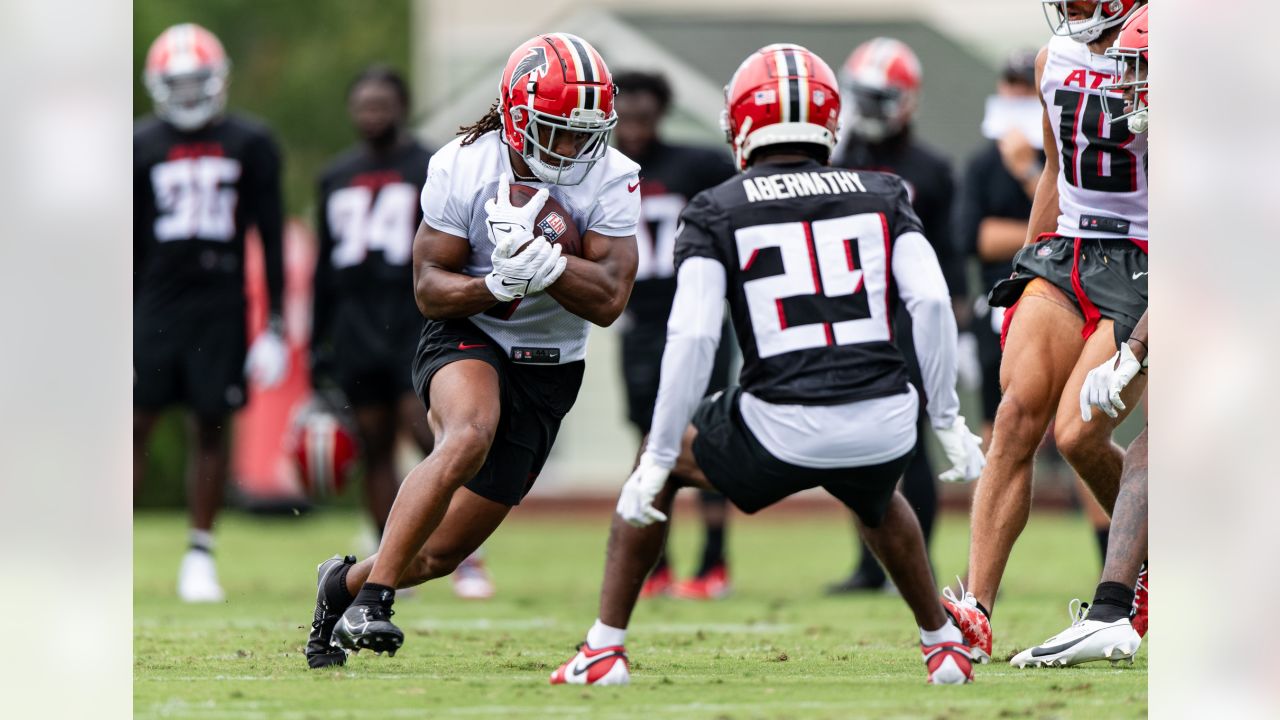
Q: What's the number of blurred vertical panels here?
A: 2